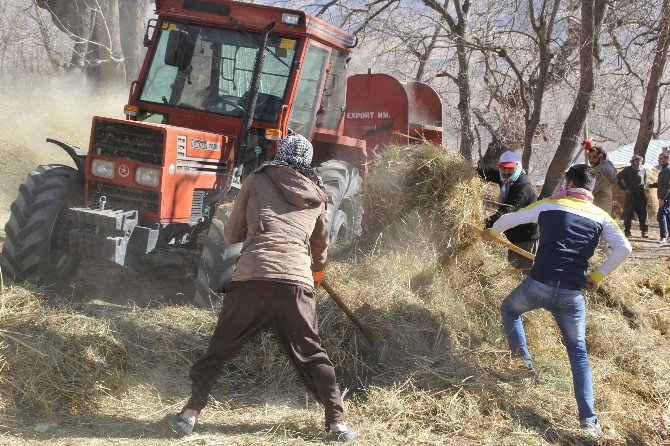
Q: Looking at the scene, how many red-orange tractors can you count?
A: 1